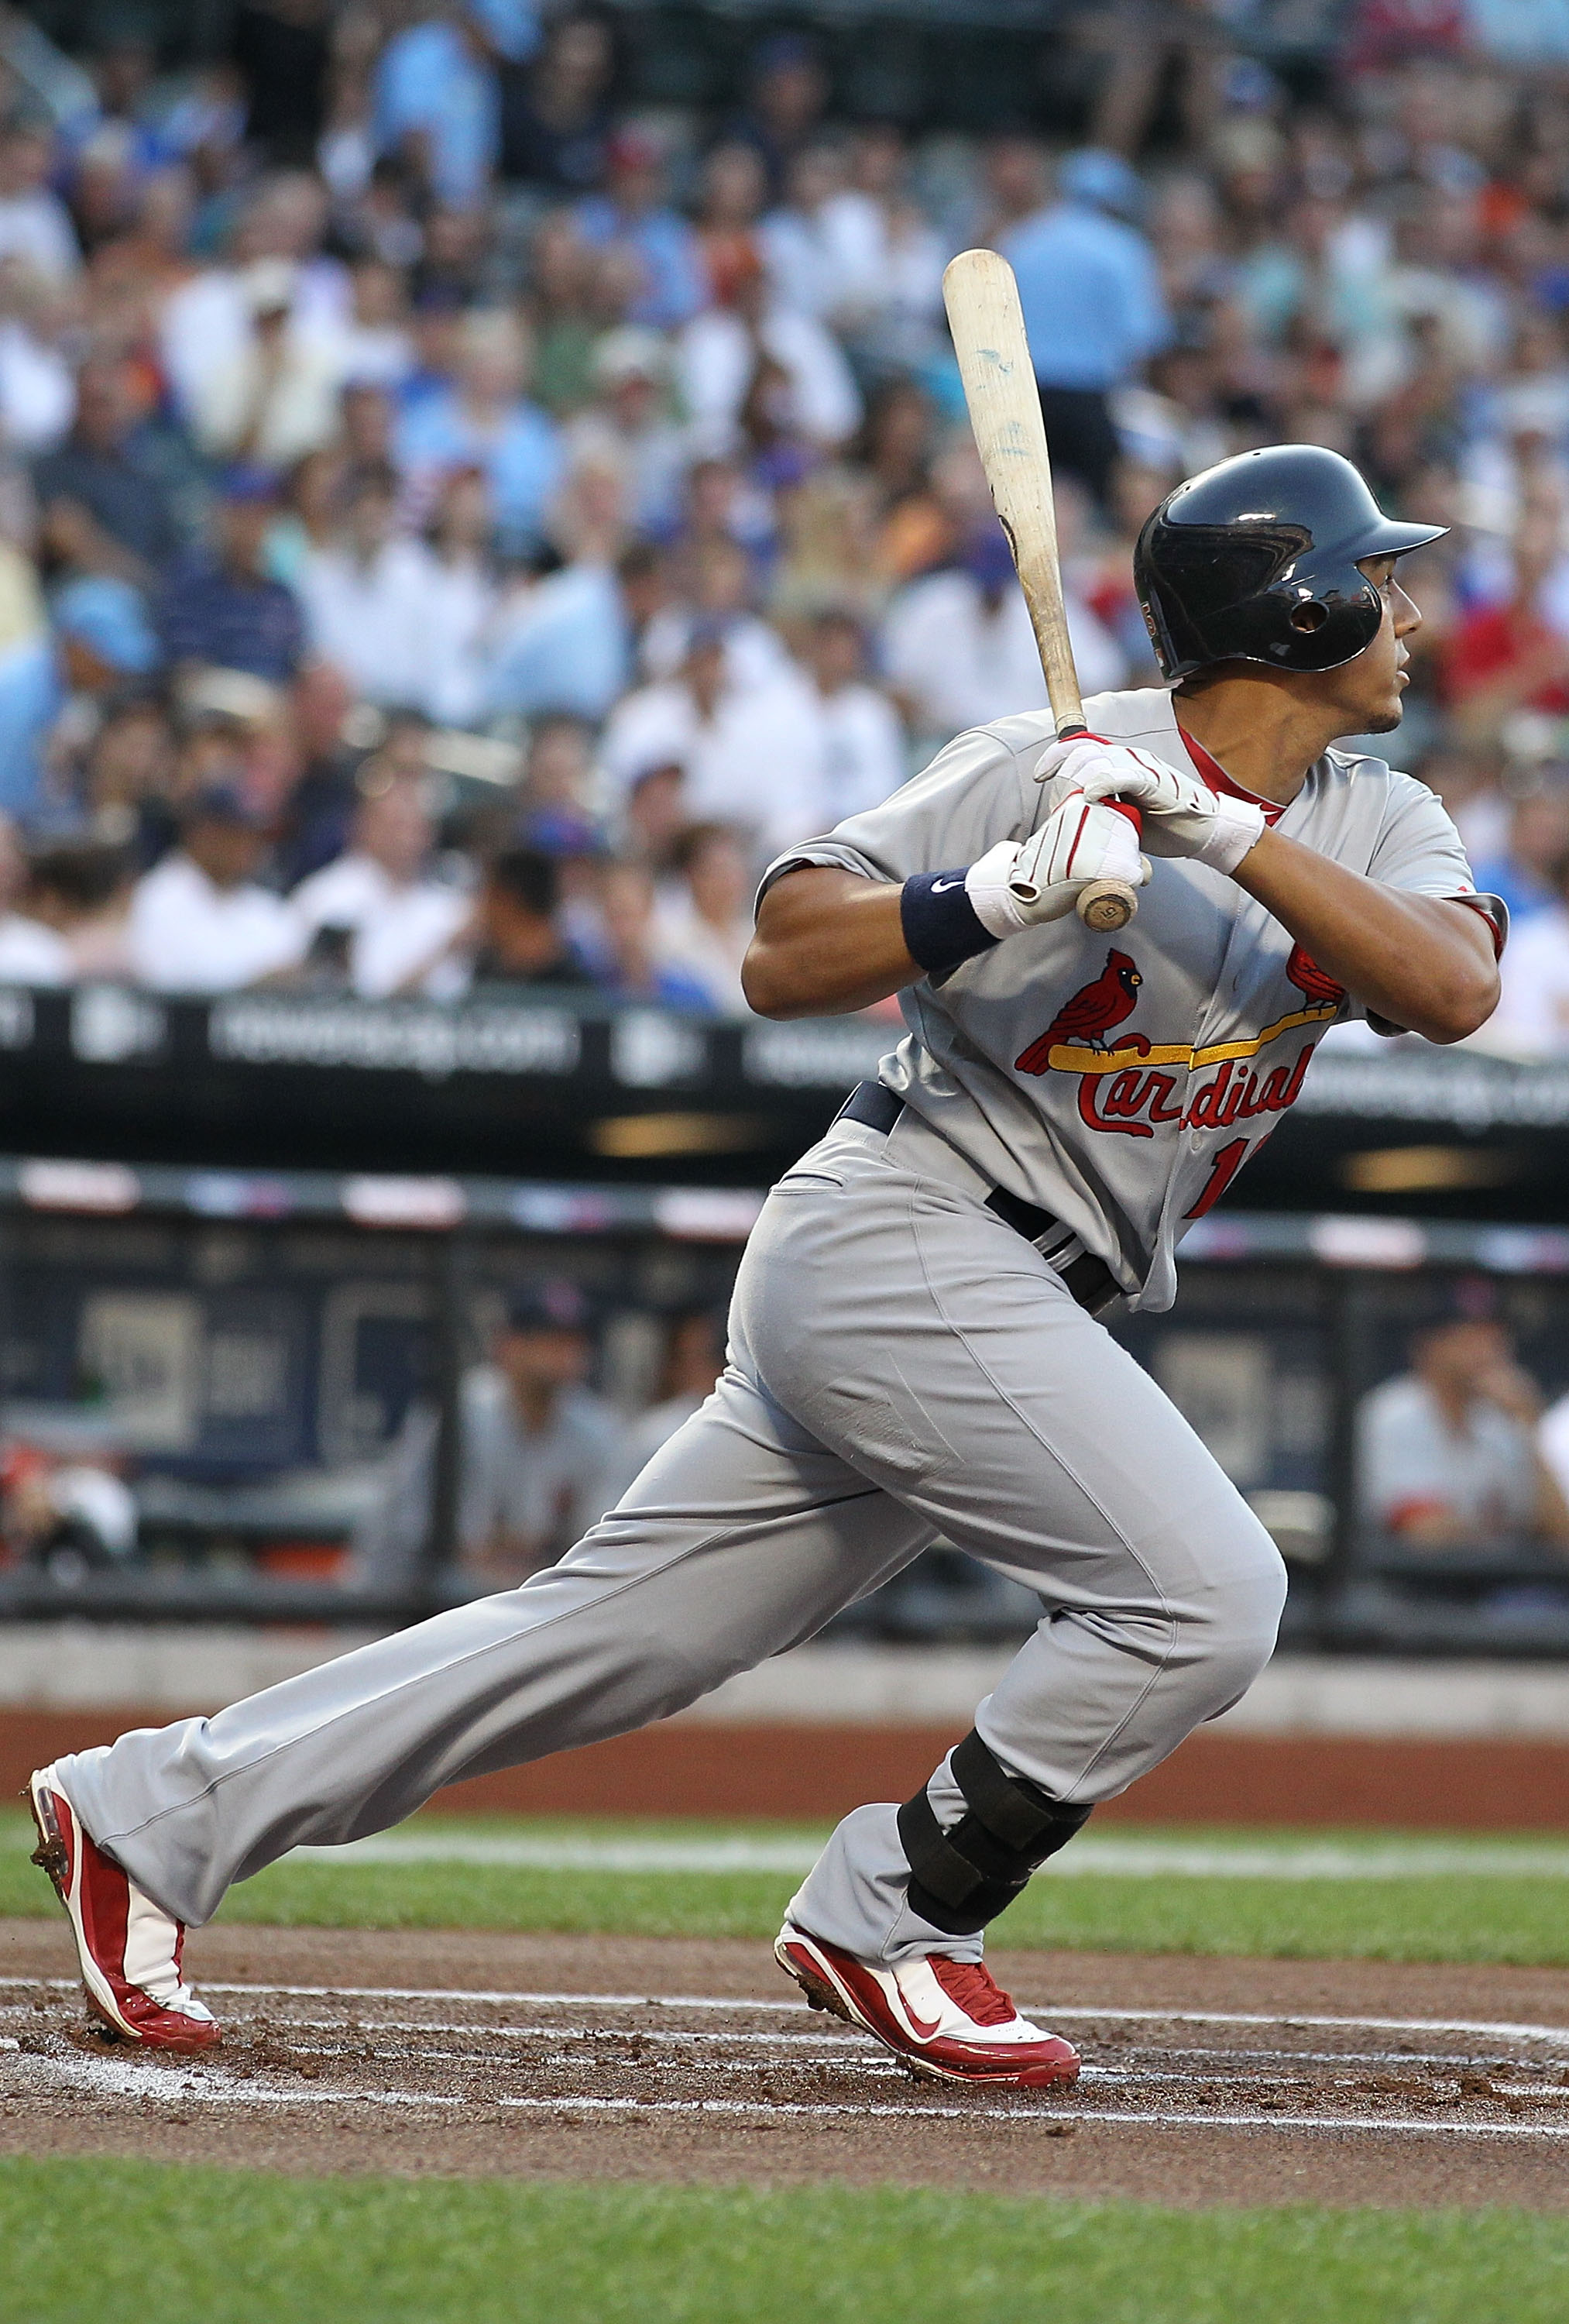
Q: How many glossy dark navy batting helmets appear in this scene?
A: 1